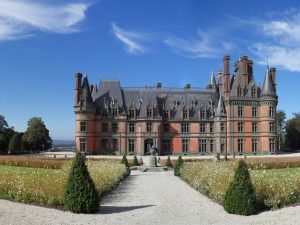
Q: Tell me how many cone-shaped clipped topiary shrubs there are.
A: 6